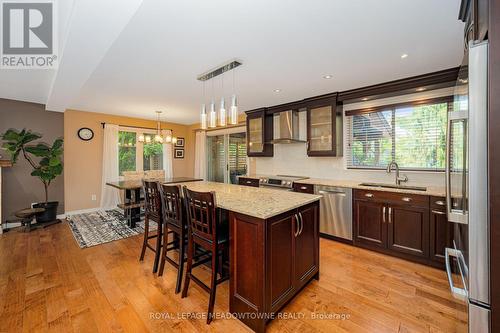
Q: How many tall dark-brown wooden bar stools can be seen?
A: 3